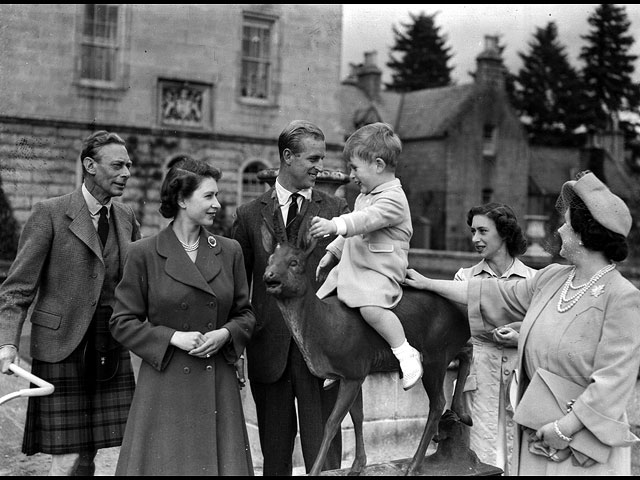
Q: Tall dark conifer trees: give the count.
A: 3